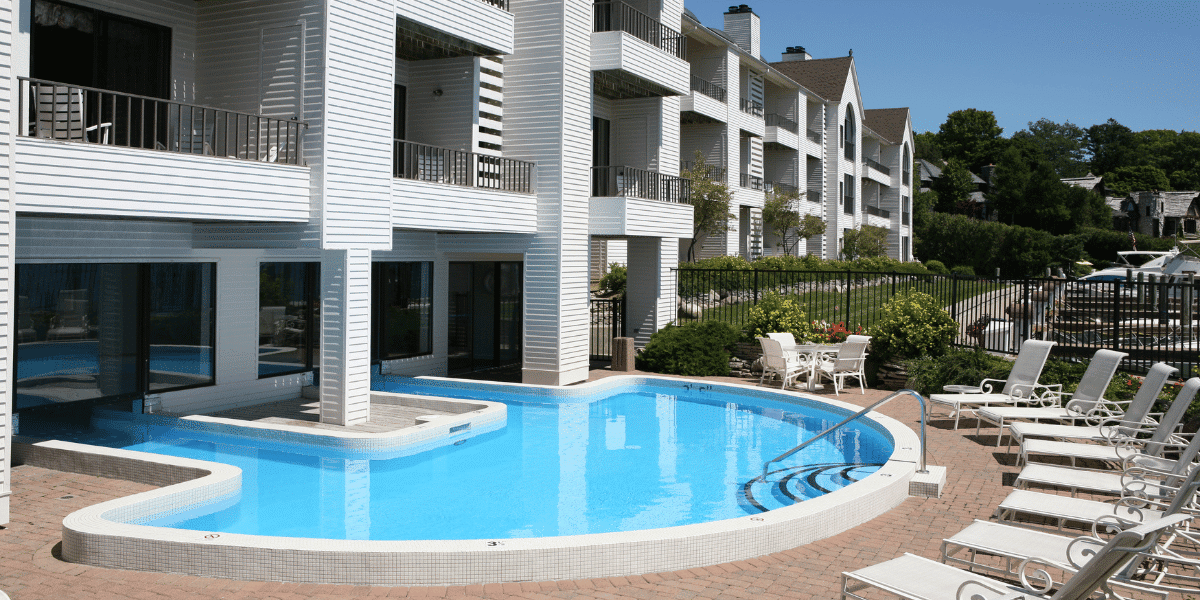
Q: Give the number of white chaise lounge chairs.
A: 8